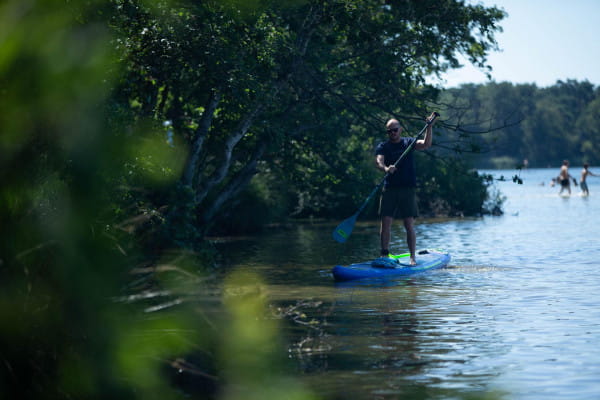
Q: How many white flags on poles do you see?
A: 0